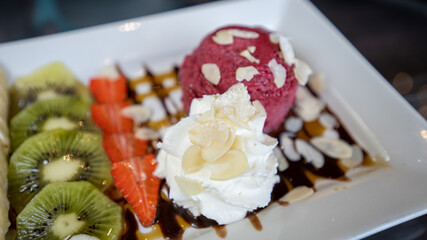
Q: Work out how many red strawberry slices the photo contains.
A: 4